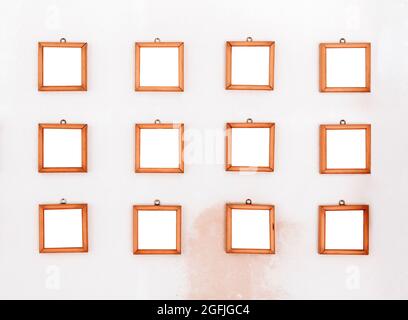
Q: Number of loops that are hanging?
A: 12